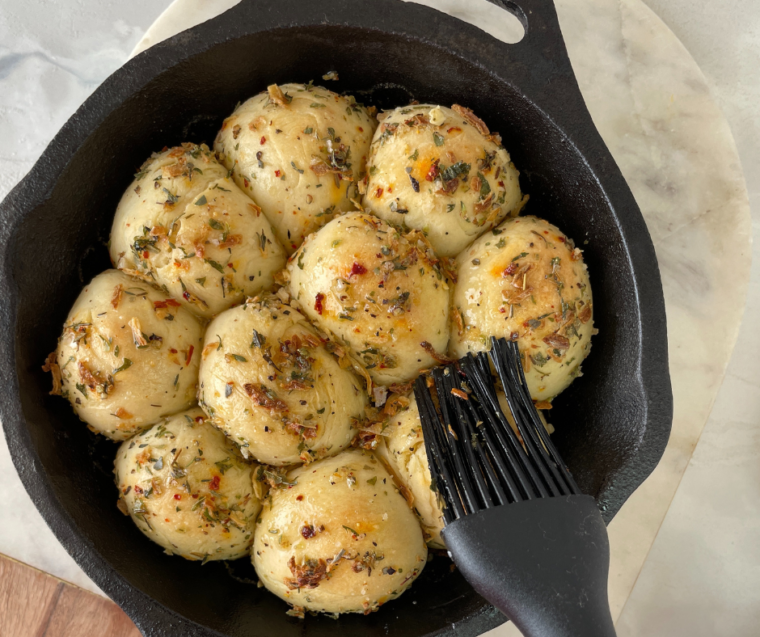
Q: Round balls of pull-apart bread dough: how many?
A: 10